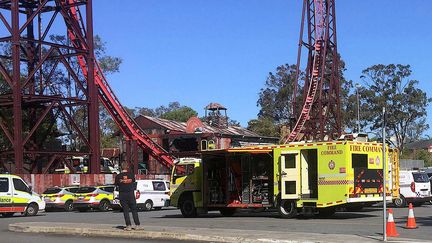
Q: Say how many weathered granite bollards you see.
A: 0